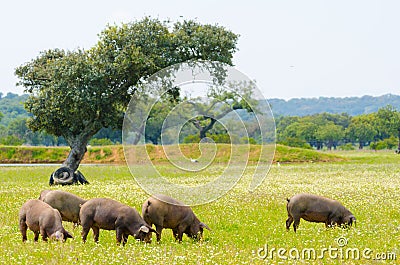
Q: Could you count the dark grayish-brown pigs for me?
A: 5